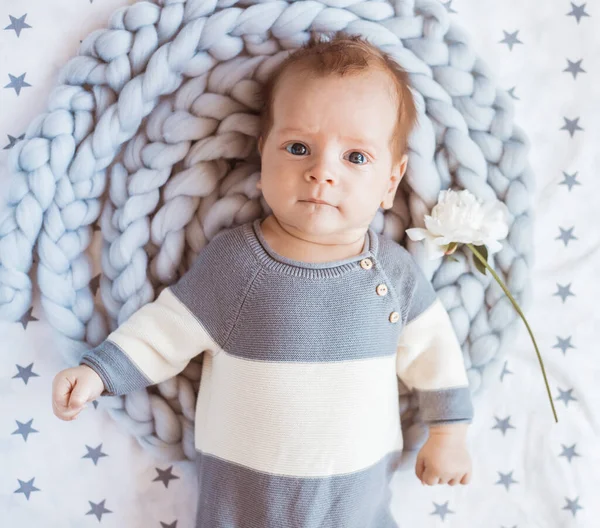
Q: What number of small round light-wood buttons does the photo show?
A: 3